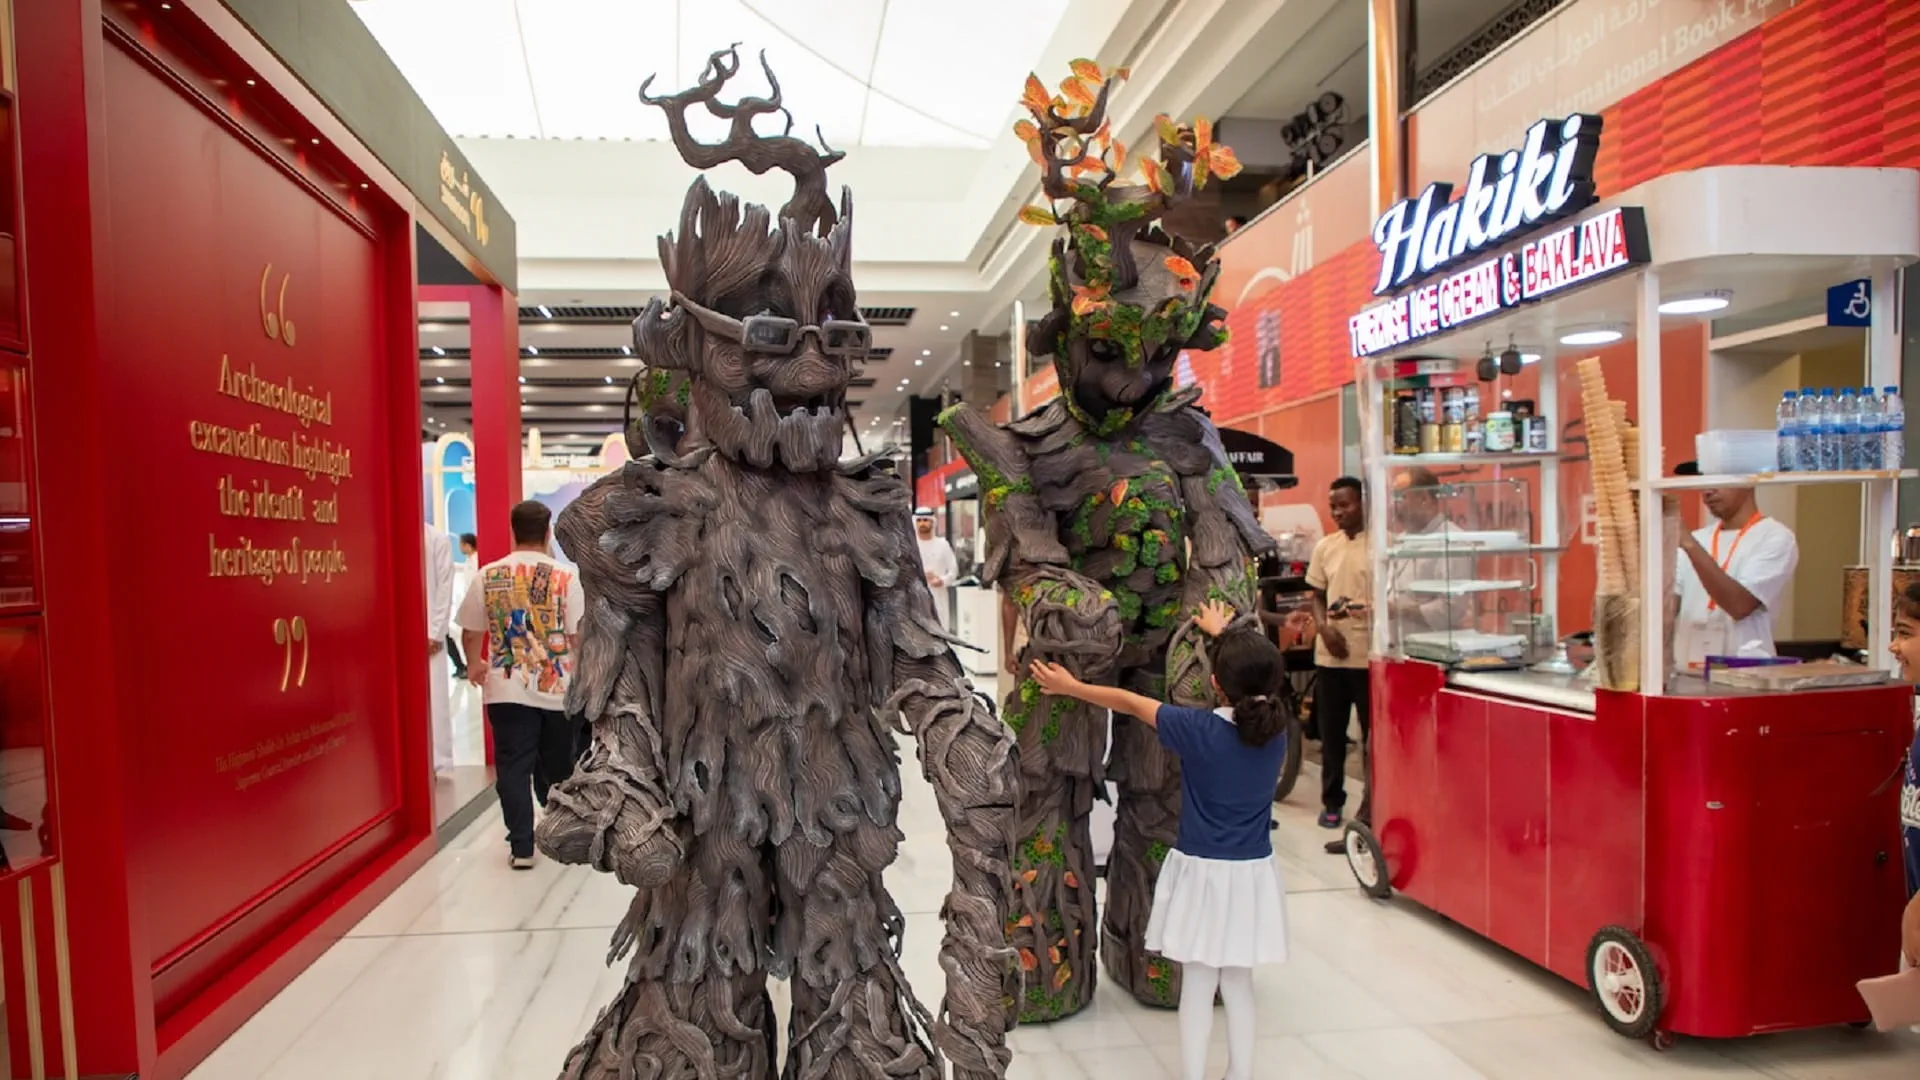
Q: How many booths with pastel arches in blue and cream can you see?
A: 1